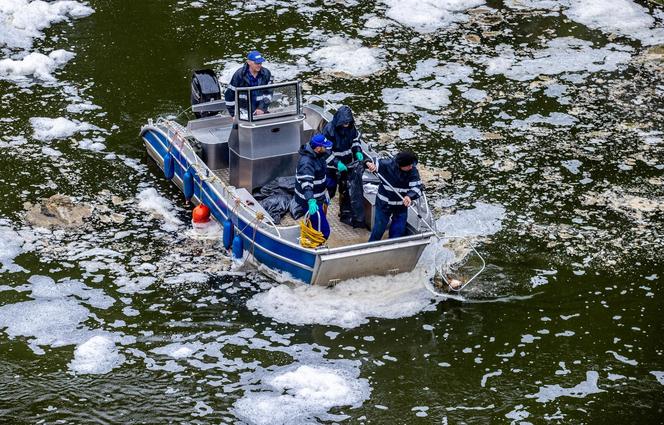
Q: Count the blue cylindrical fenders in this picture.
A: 4